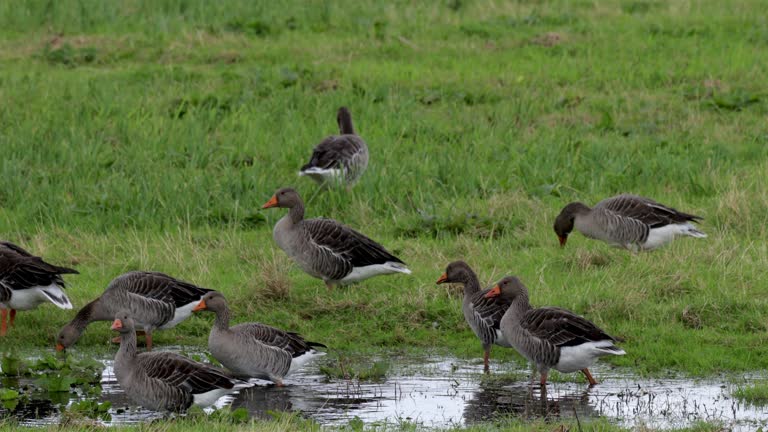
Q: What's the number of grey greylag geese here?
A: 9